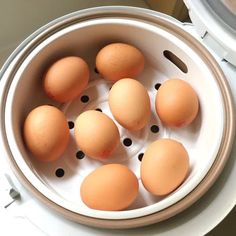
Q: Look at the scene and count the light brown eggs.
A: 8